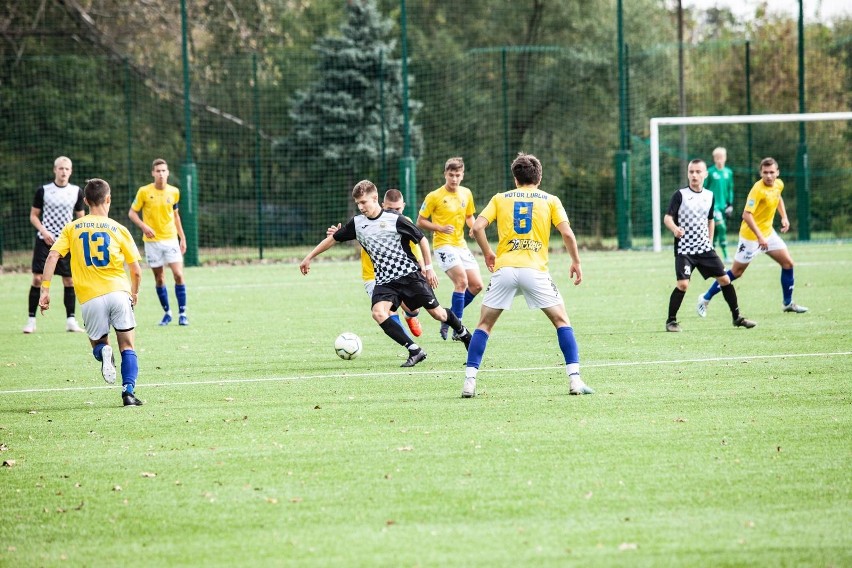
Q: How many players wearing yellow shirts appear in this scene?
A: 6